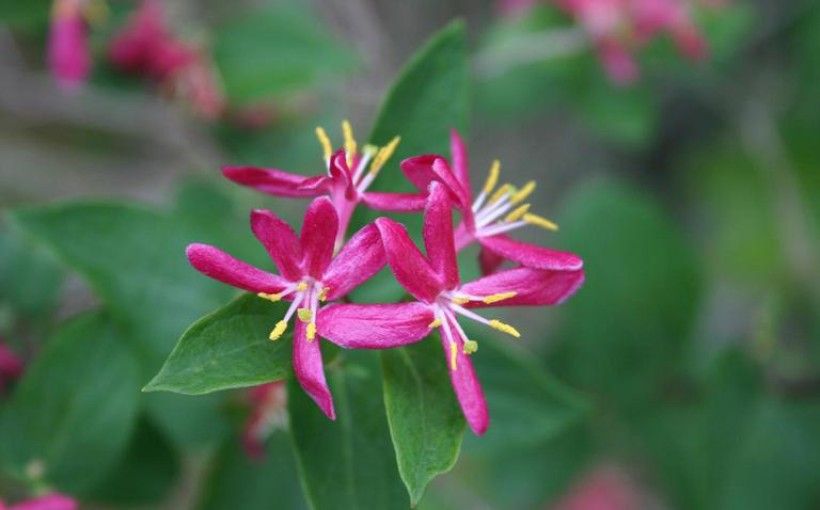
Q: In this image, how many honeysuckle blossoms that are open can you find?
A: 4